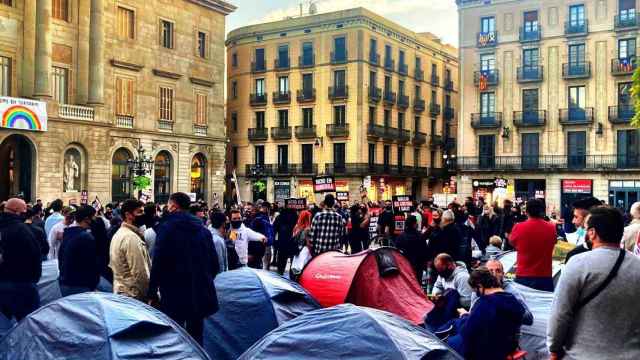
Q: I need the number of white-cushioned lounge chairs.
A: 0